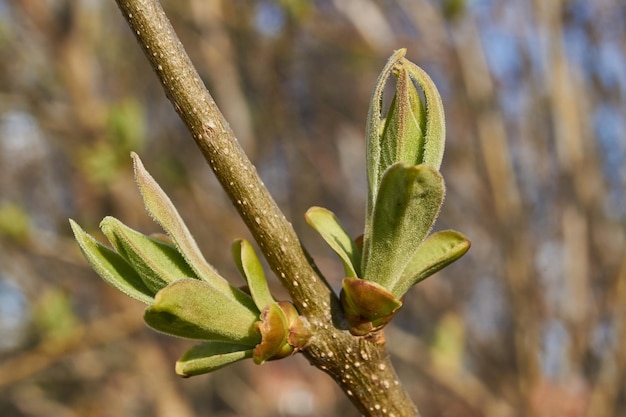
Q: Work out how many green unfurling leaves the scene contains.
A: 12